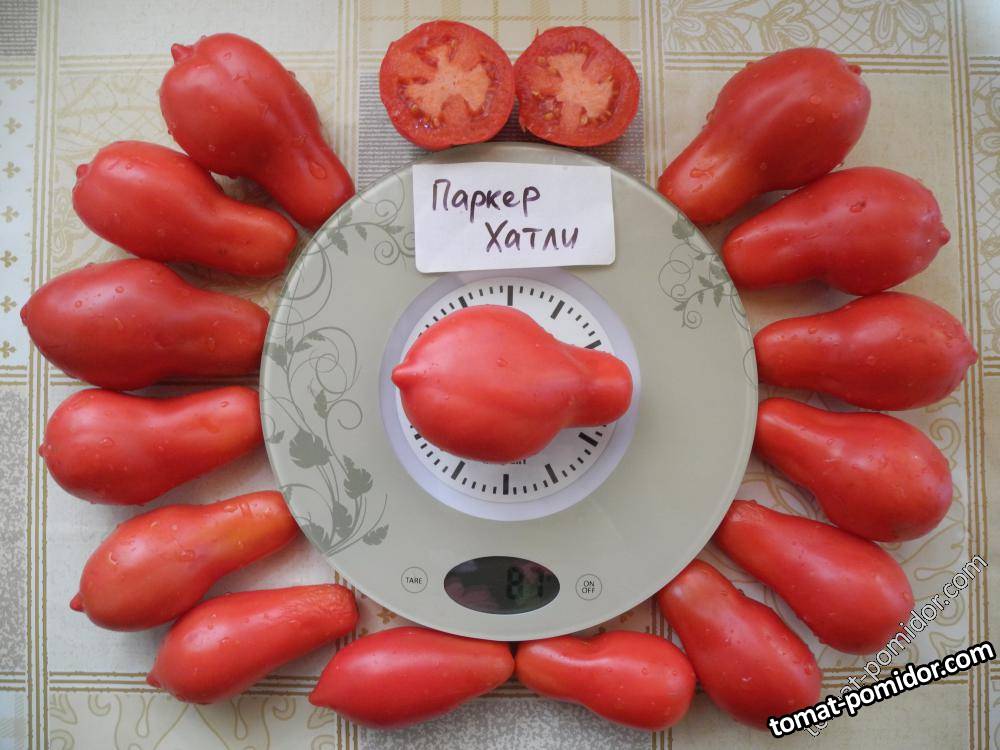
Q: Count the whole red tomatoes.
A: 15